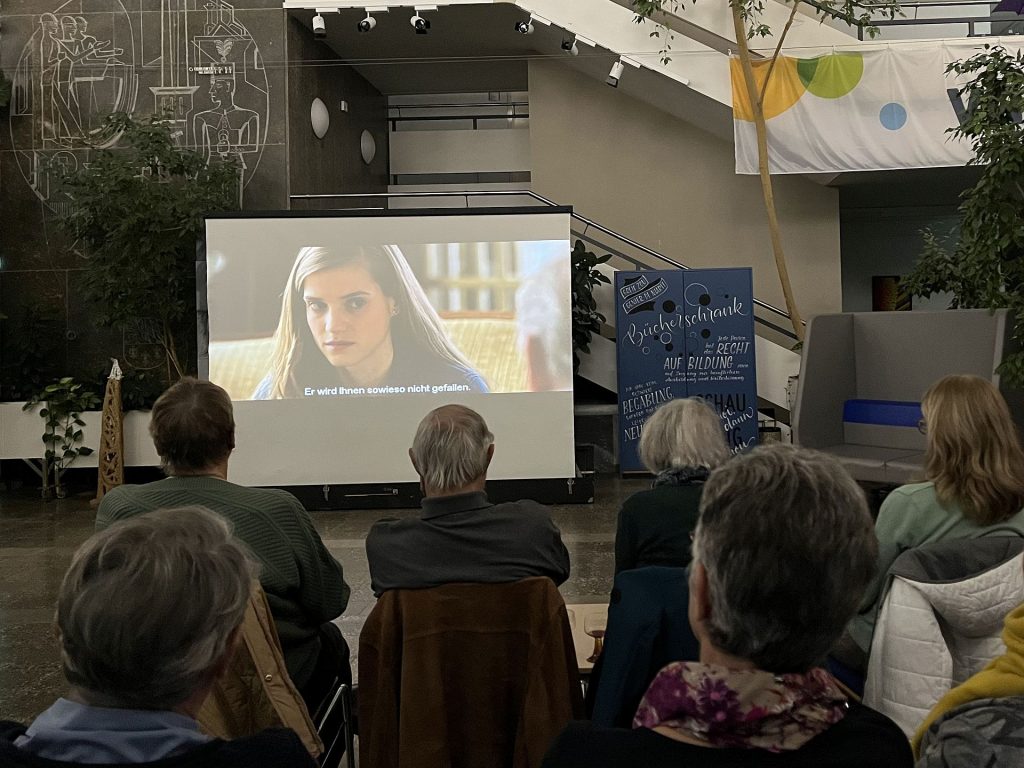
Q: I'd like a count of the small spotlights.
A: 6